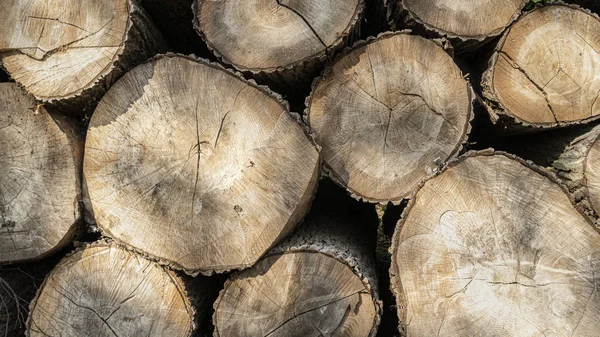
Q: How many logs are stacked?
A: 11